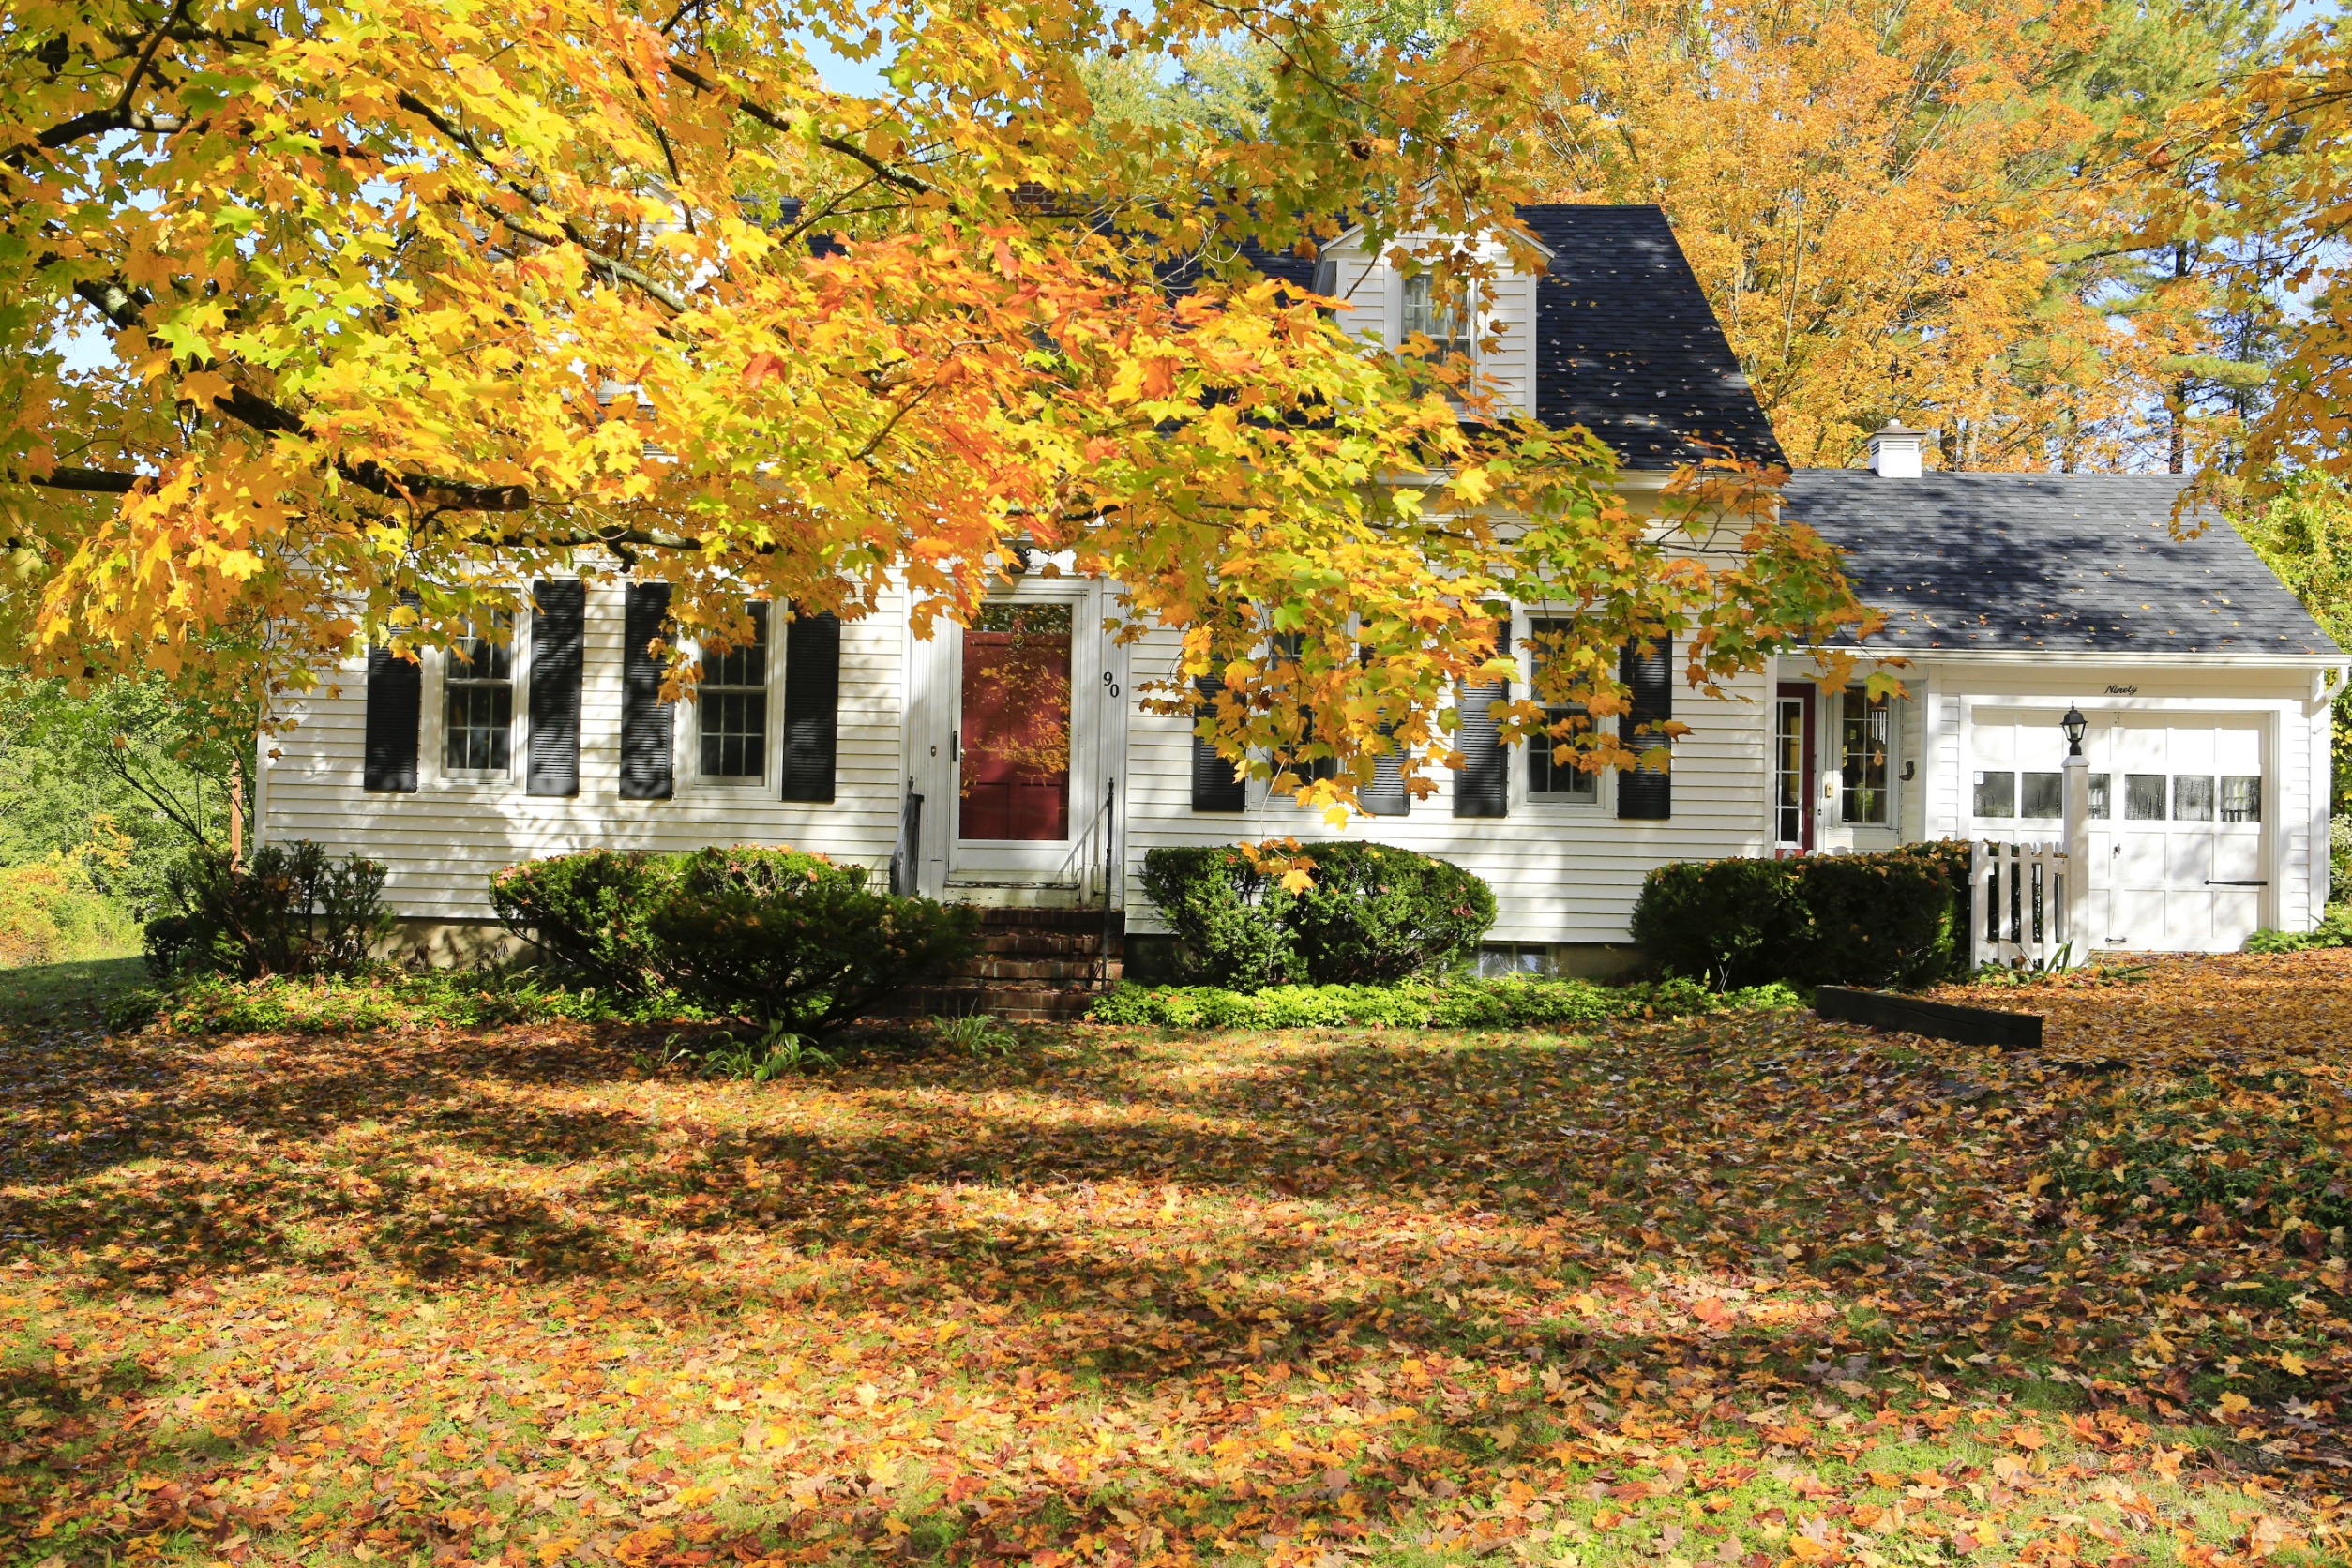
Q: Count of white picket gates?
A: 1